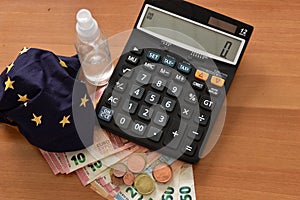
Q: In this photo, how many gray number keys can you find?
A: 11